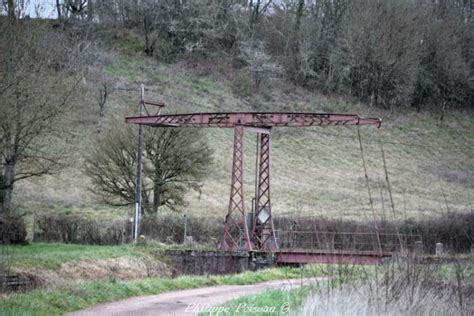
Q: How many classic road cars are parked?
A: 0